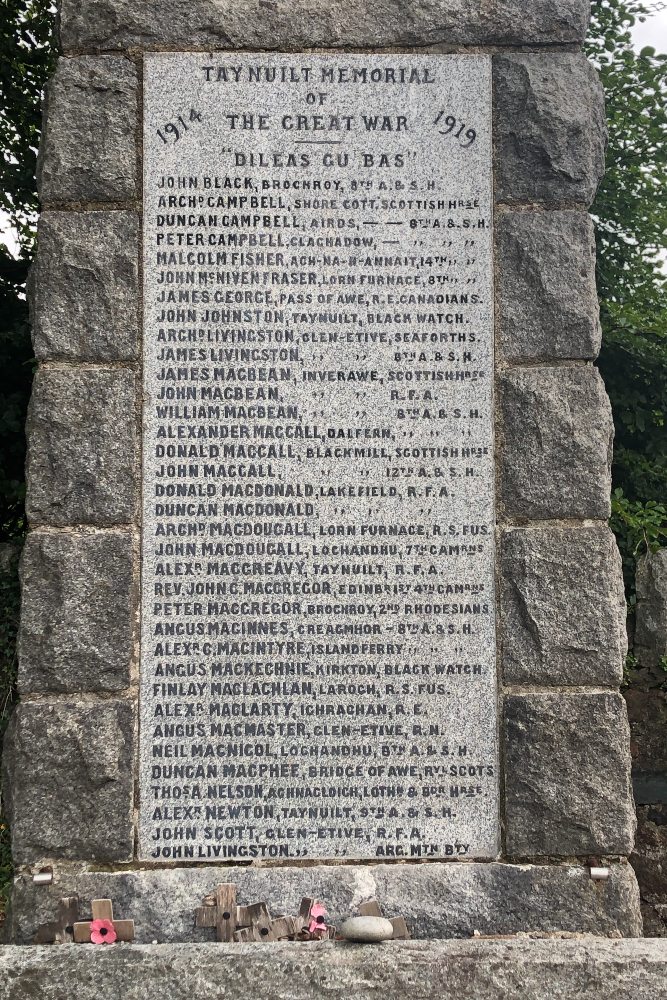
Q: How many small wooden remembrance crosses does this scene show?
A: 6